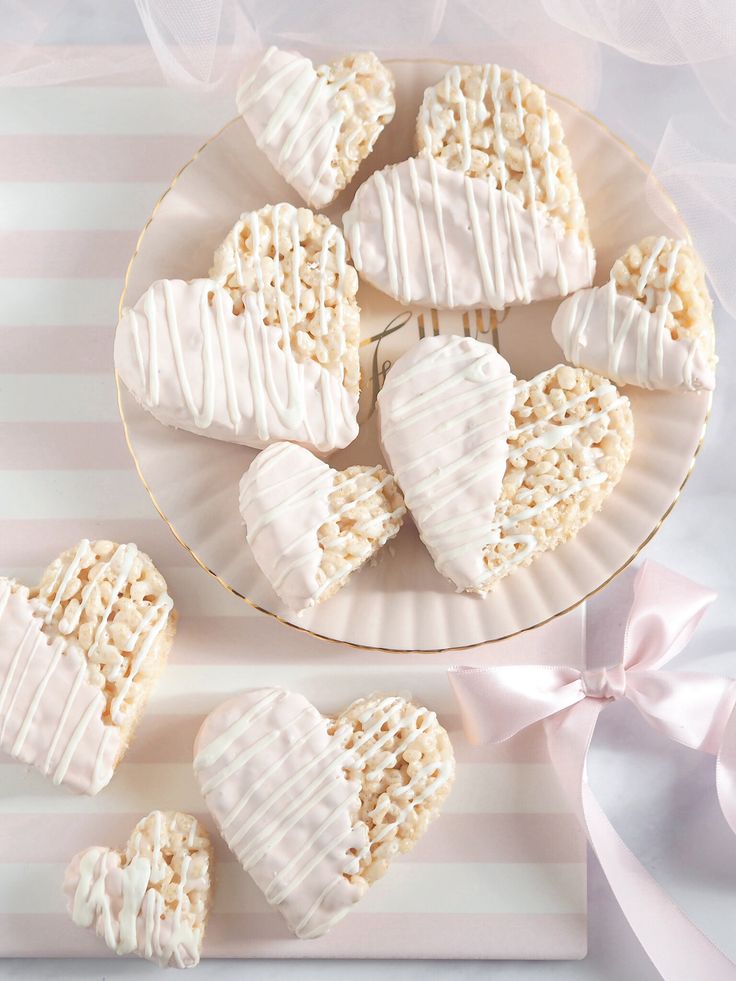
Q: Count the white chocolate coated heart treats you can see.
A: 9